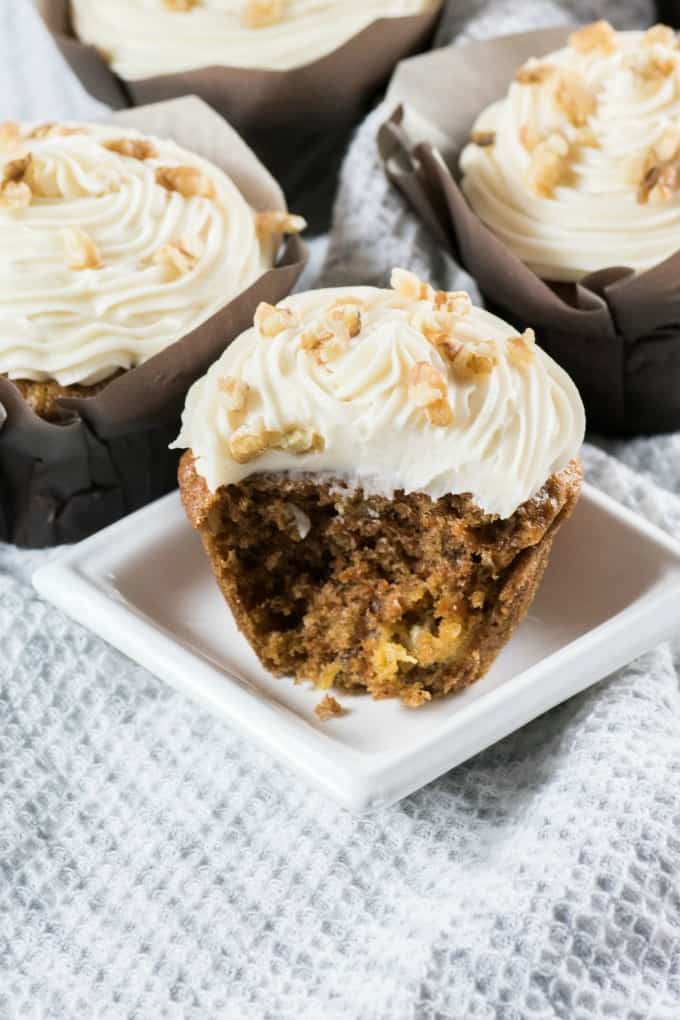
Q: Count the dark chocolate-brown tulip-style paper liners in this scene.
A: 3